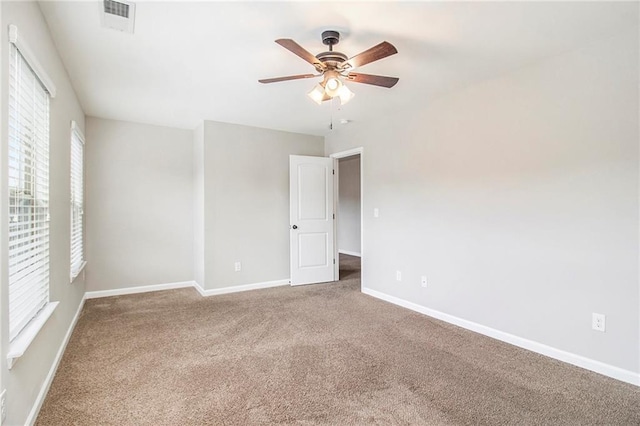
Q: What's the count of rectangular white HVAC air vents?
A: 1